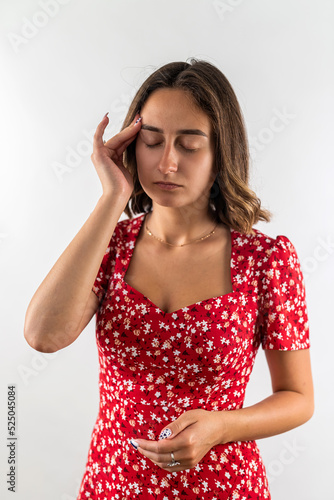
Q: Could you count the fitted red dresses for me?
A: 1